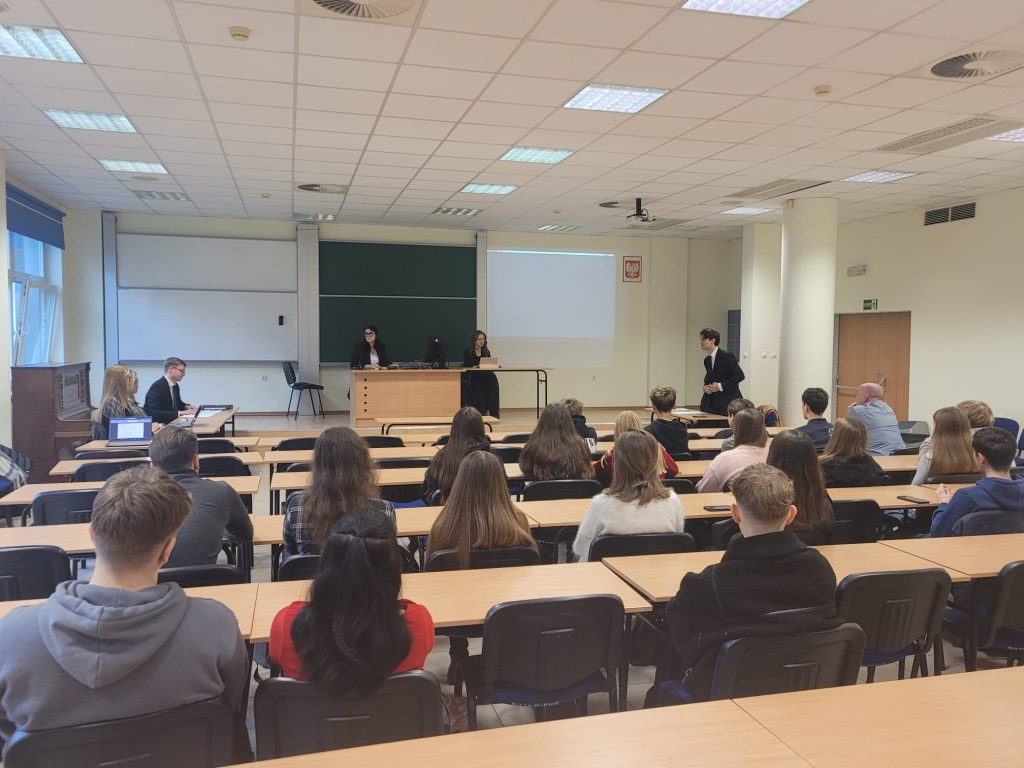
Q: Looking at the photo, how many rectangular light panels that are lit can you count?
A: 10